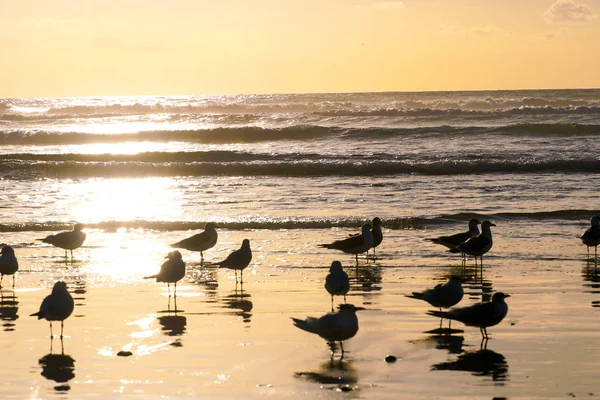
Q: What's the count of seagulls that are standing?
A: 15